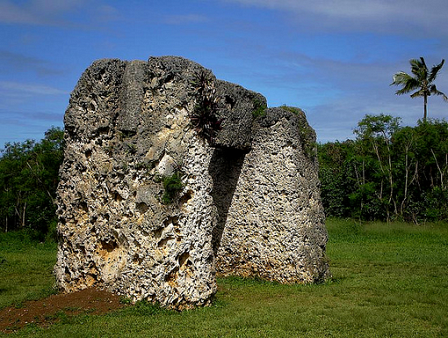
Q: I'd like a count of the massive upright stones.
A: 2